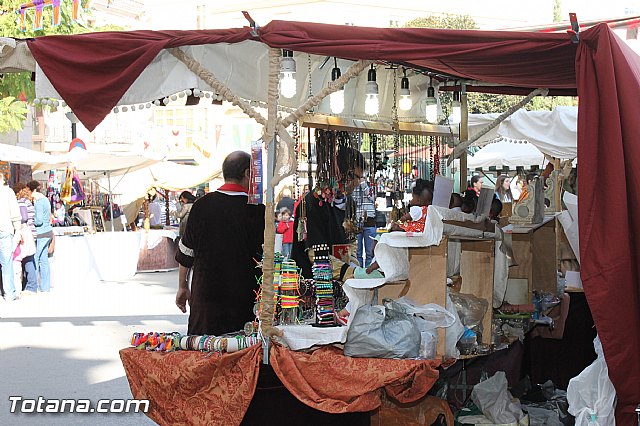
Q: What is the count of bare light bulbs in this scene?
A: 6